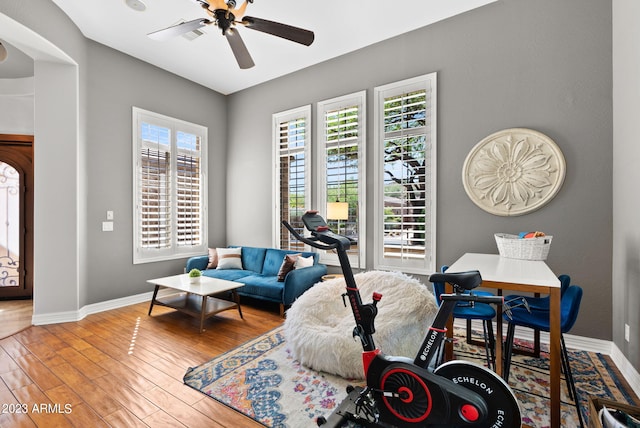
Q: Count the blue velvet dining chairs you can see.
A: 4